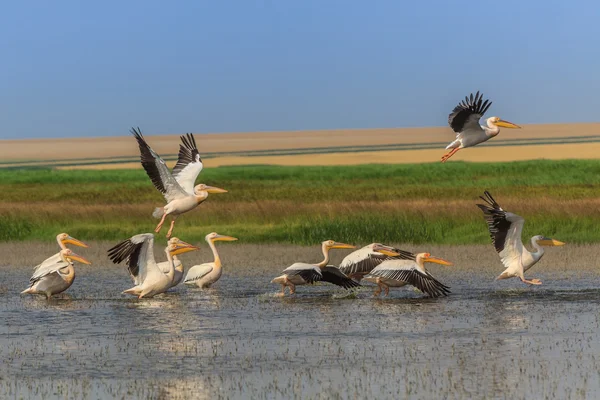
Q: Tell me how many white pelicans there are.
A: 11